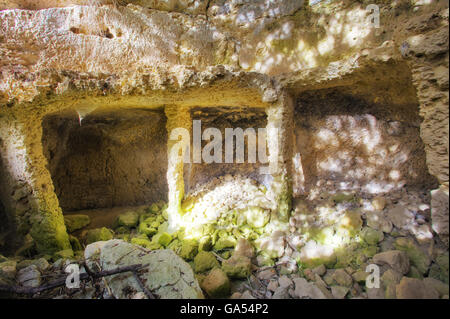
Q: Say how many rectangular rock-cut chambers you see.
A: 3